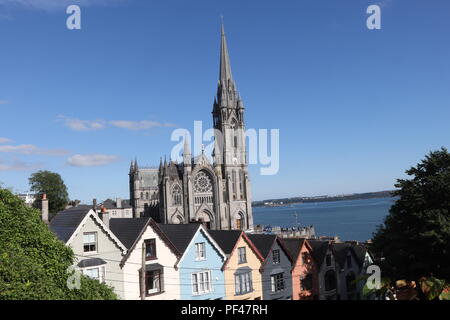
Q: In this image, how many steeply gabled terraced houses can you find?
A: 9